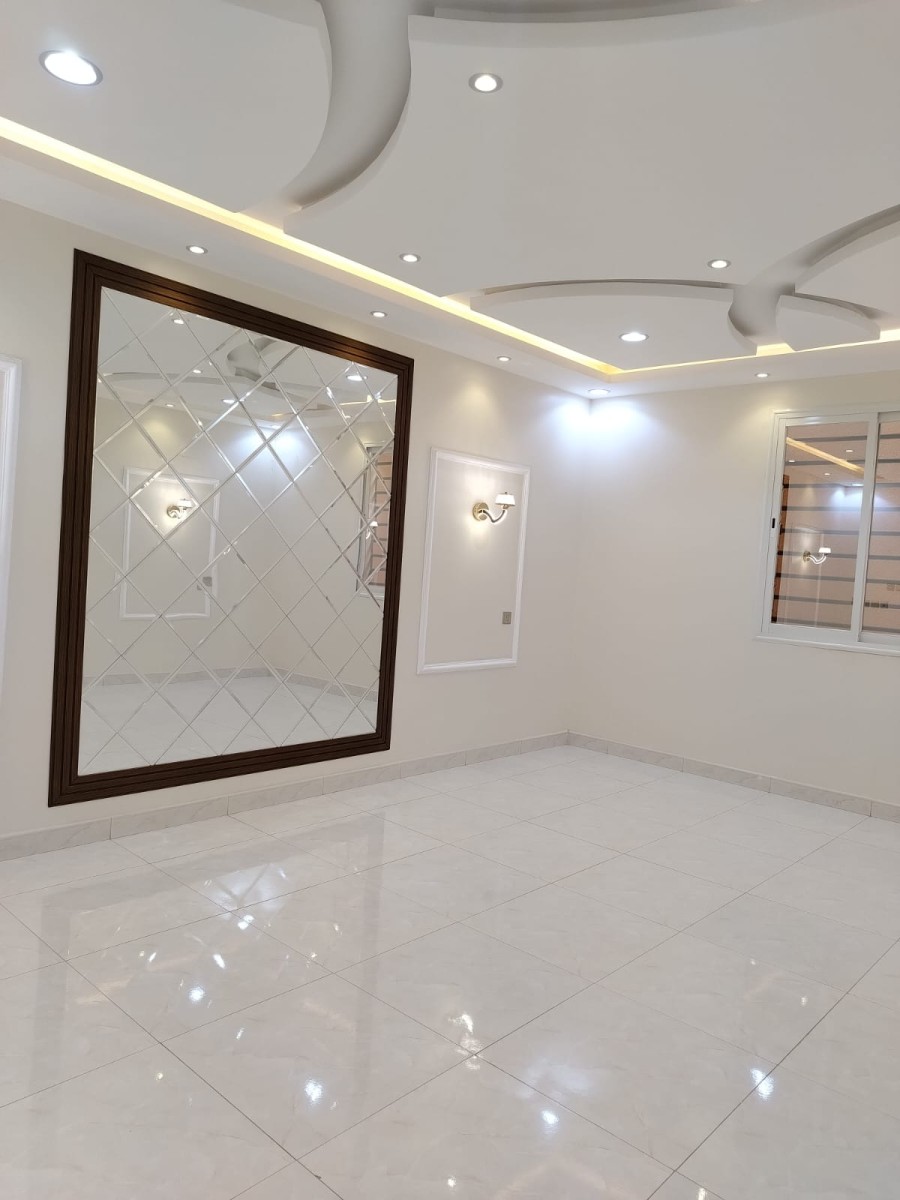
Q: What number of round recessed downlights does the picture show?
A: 10